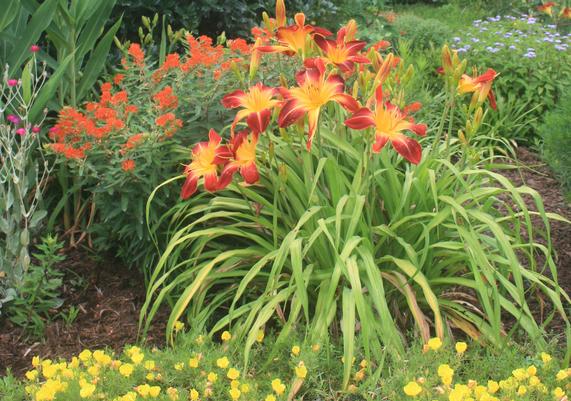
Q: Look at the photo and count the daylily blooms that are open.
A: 8